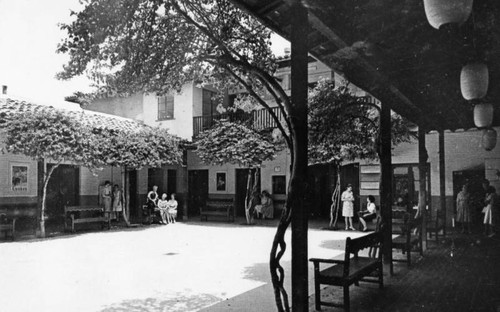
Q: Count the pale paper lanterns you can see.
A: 4